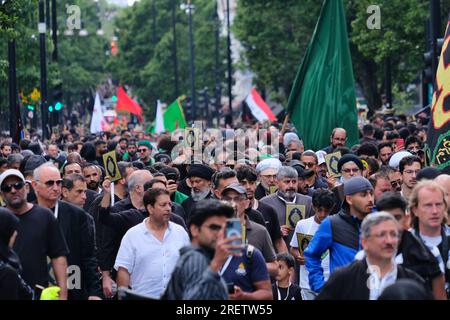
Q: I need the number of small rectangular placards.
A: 5